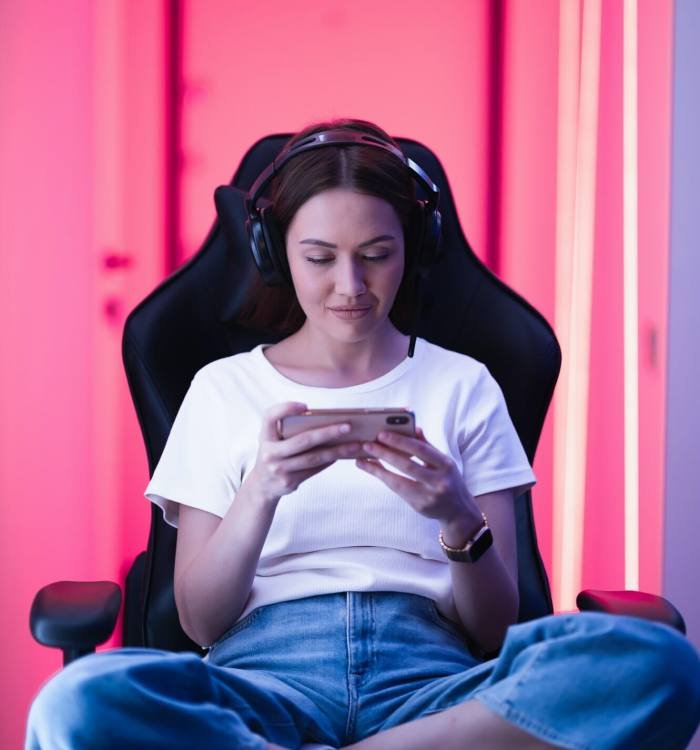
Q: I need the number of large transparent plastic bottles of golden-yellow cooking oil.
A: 0